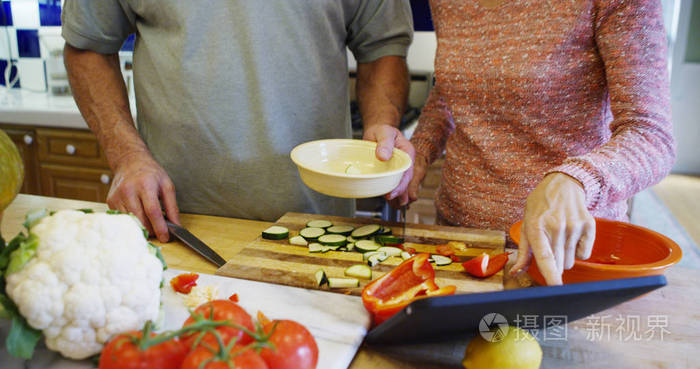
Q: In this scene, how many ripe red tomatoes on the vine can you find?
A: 4